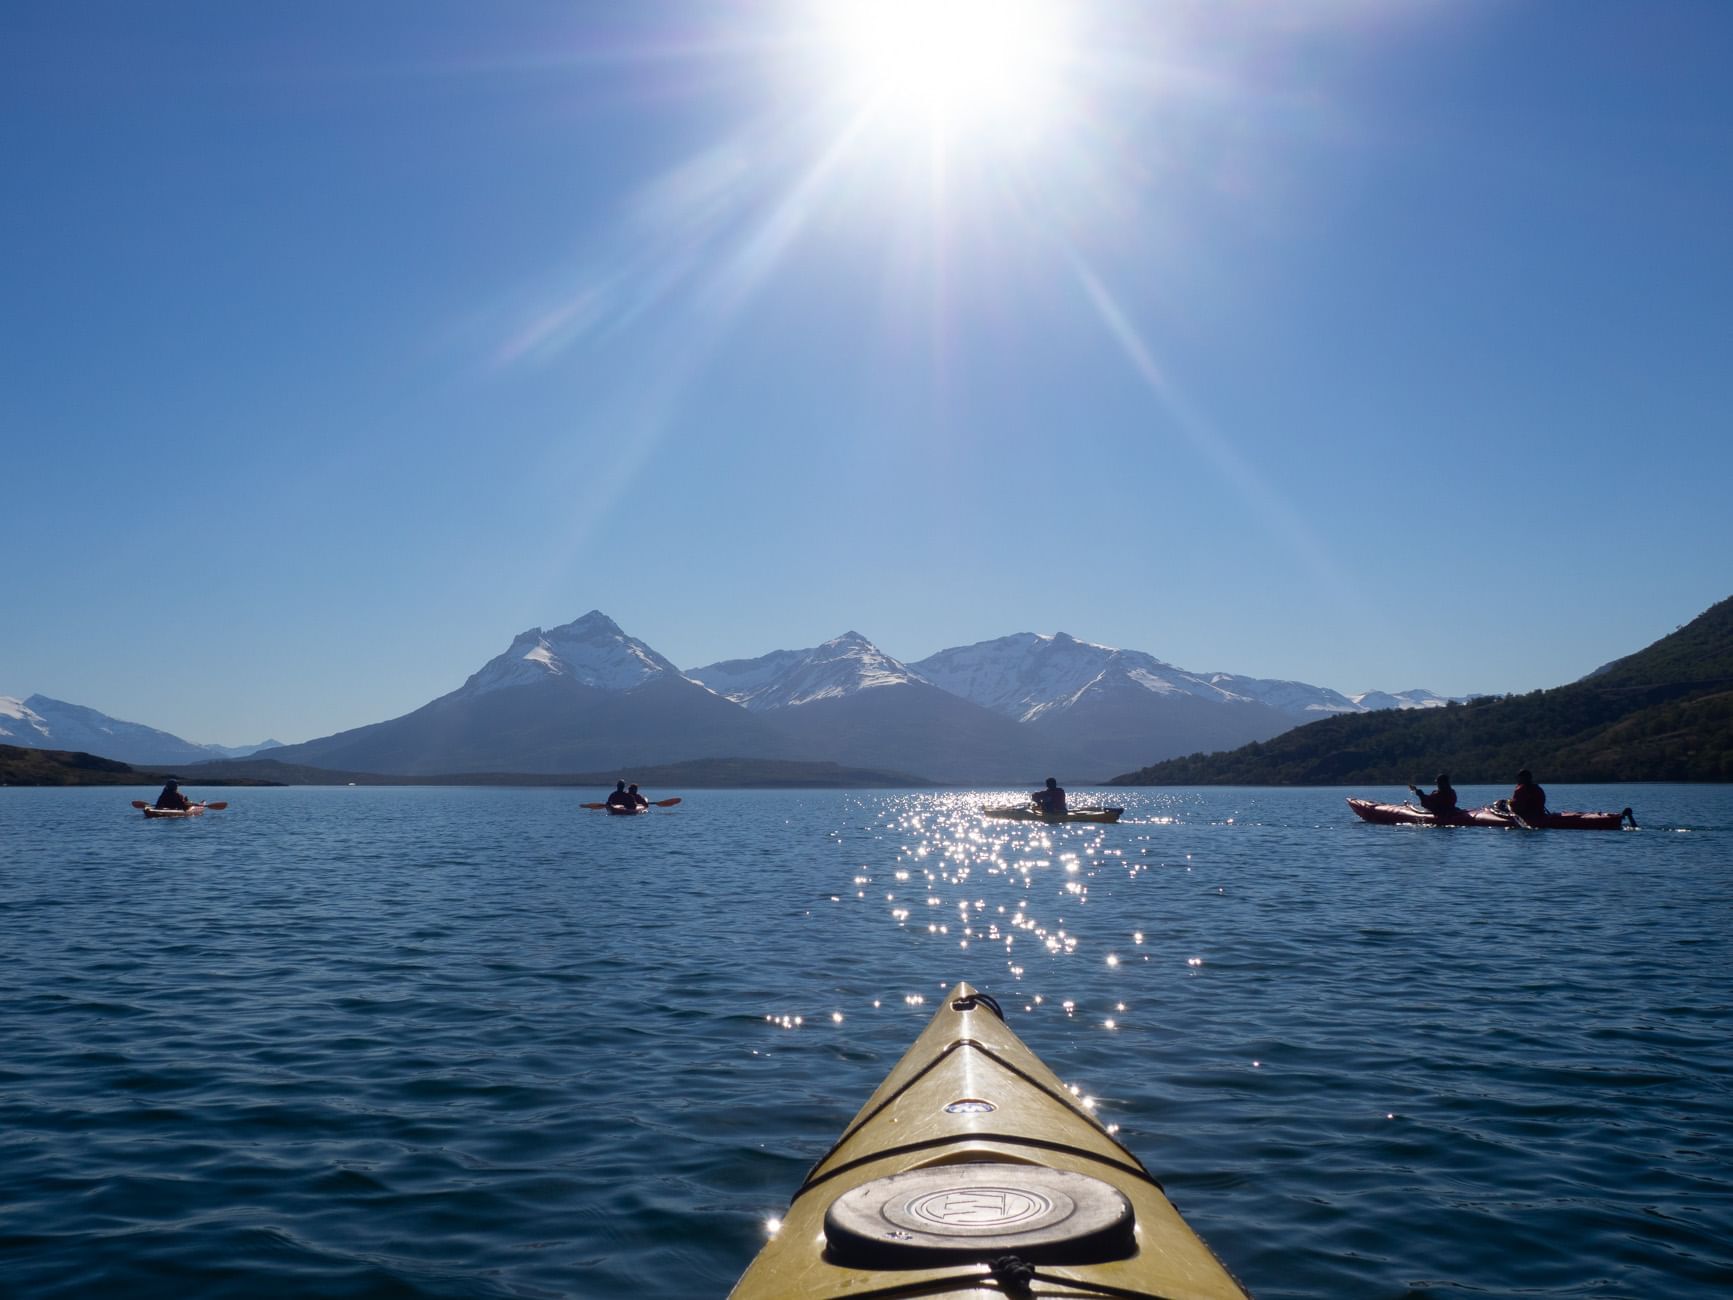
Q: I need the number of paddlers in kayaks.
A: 6